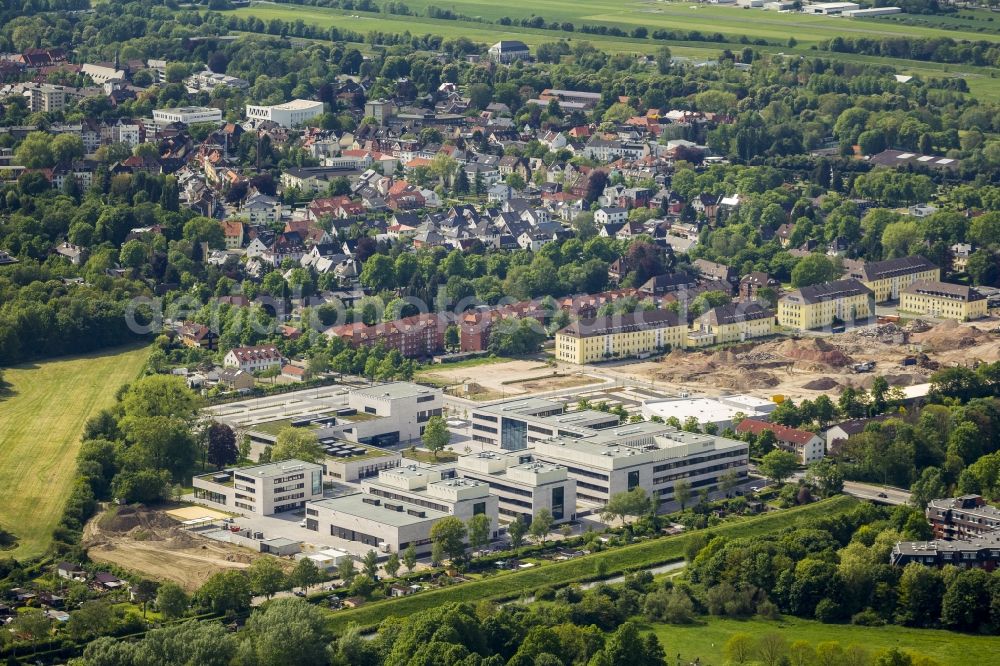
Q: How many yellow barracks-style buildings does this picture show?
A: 5